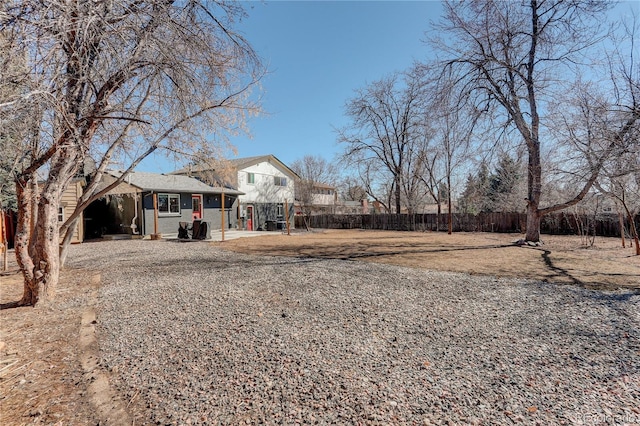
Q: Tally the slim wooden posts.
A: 4